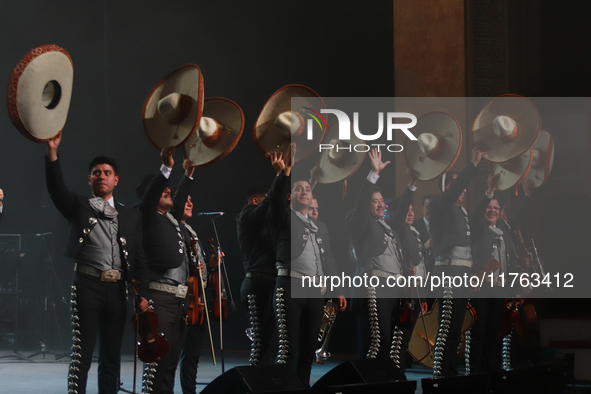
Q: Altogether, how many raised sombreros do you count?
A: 9